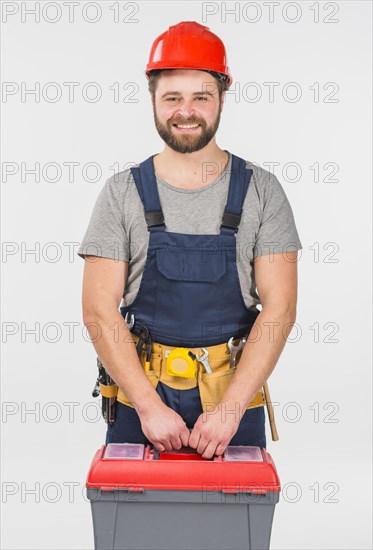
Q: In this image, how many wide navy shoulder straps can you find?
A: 2